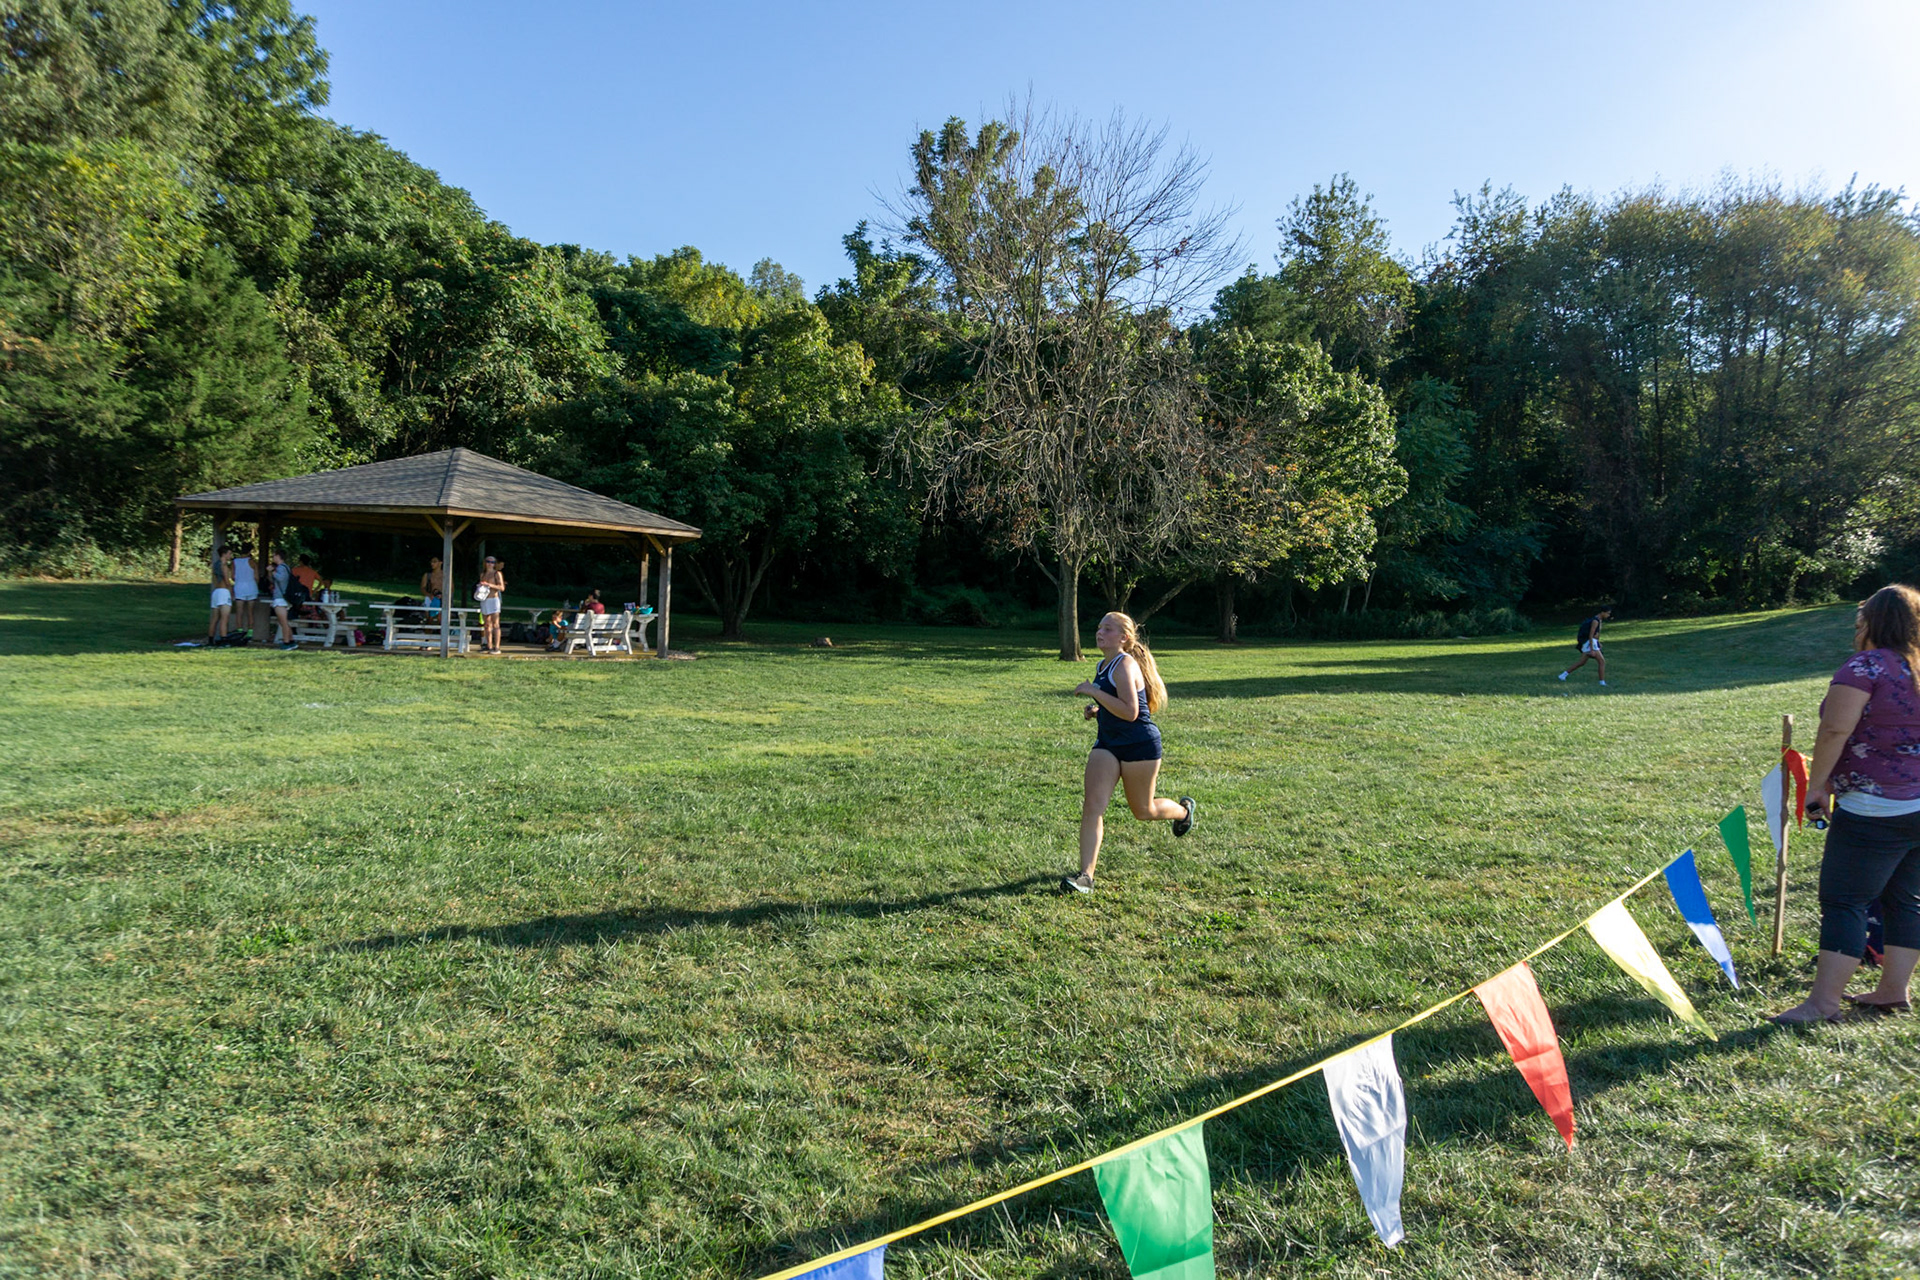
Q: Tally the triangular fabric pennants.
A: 9